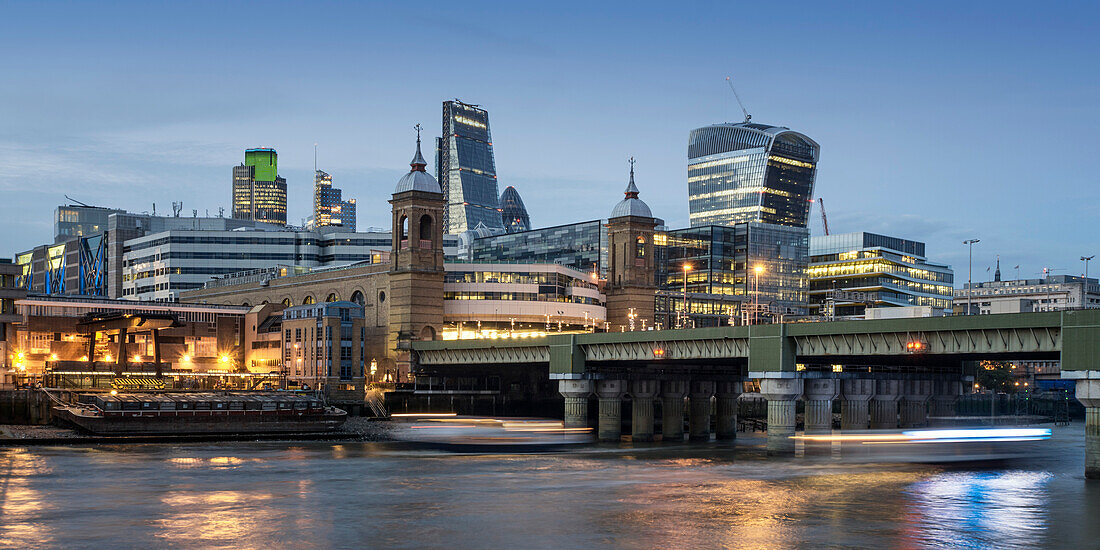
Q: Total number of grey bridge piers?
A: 13